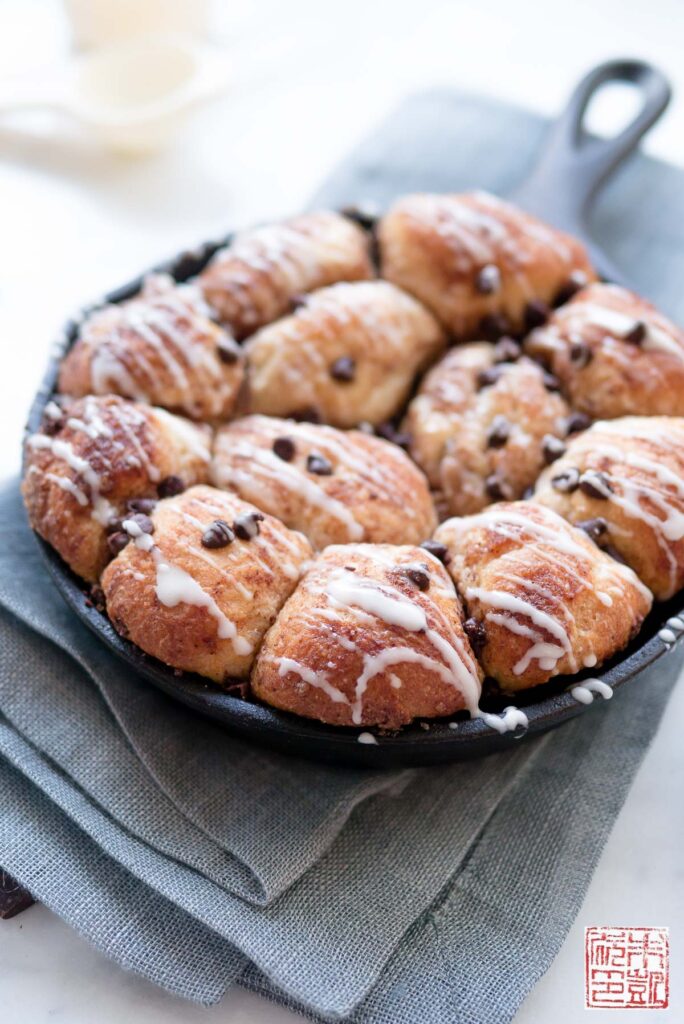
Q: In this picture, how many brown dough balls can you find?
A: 12